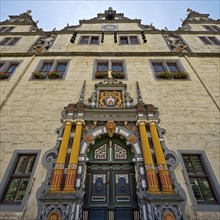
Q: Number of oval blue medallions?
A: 2